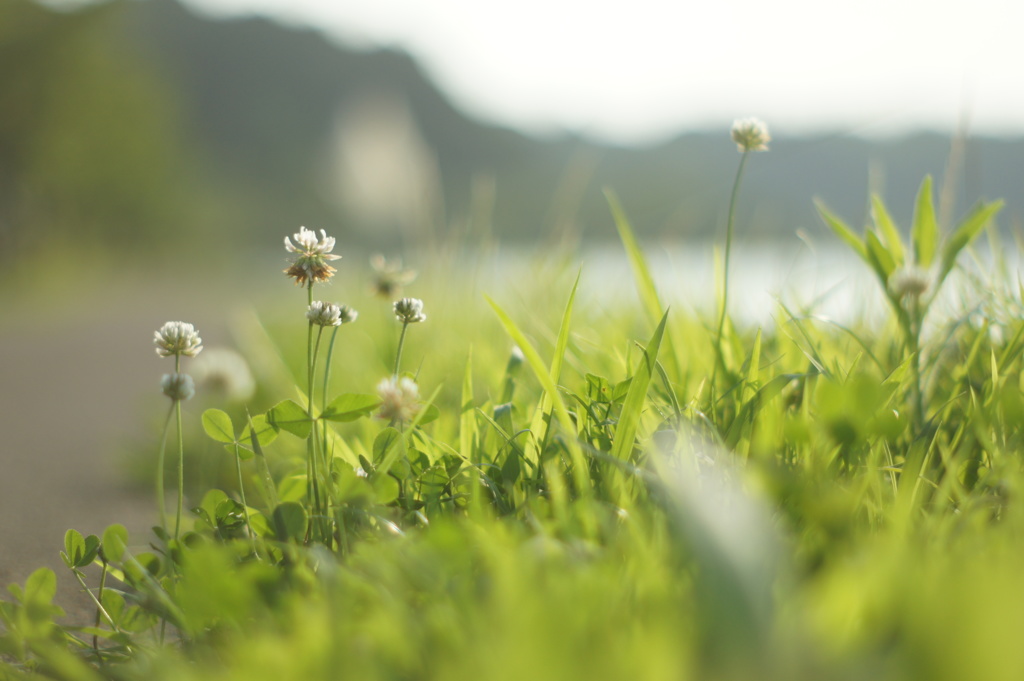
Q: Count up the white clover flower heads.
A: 11